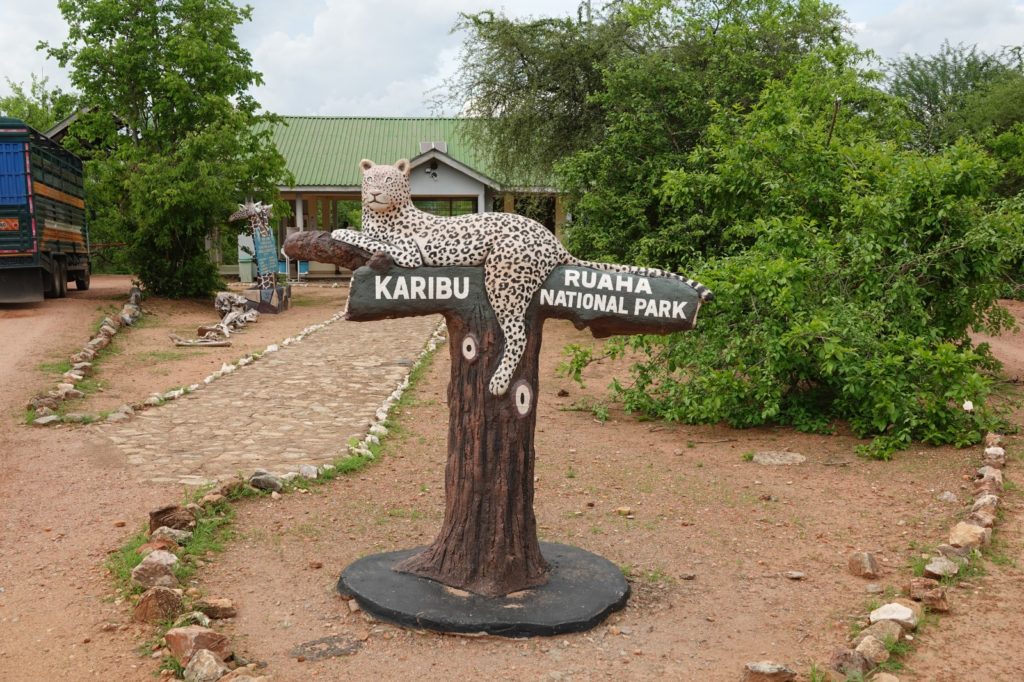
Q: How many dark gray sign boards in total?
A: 2